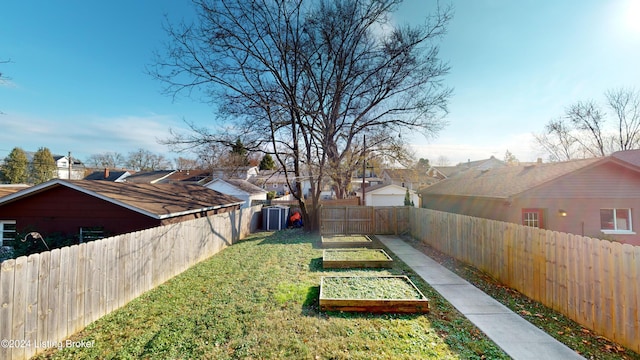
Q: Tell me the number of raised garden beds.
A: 3